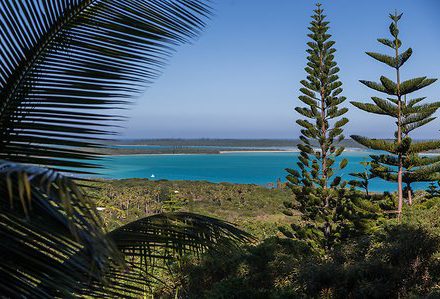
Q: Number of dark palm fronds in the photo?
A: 3